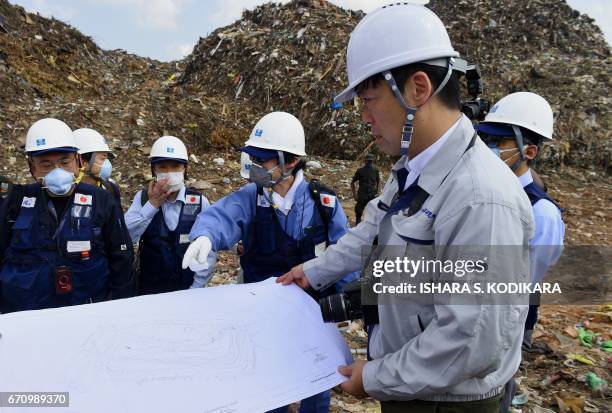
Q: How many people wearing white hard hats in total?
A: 7